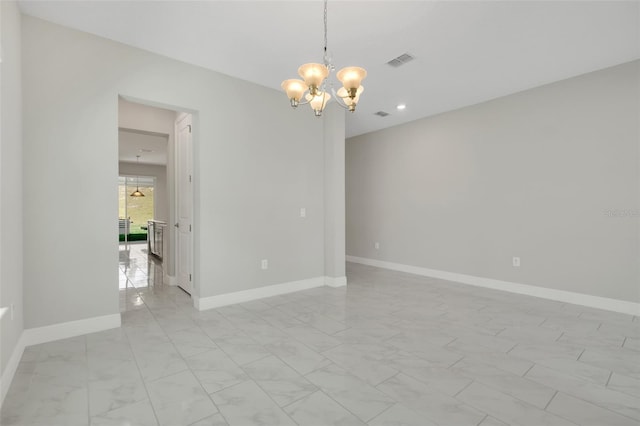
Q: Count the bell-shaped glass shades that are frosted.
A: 5